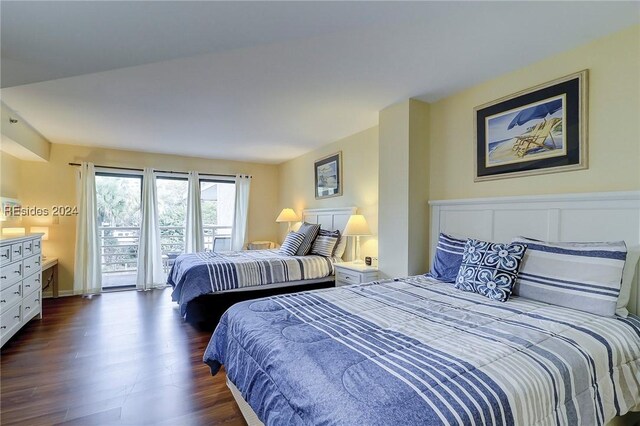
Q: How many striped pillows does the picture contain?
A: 5